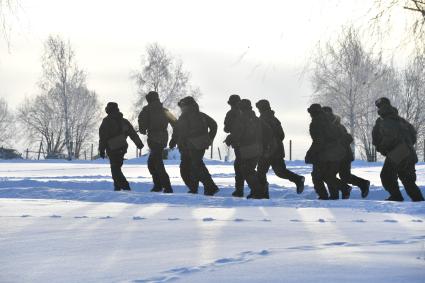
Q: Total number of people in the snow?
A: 9